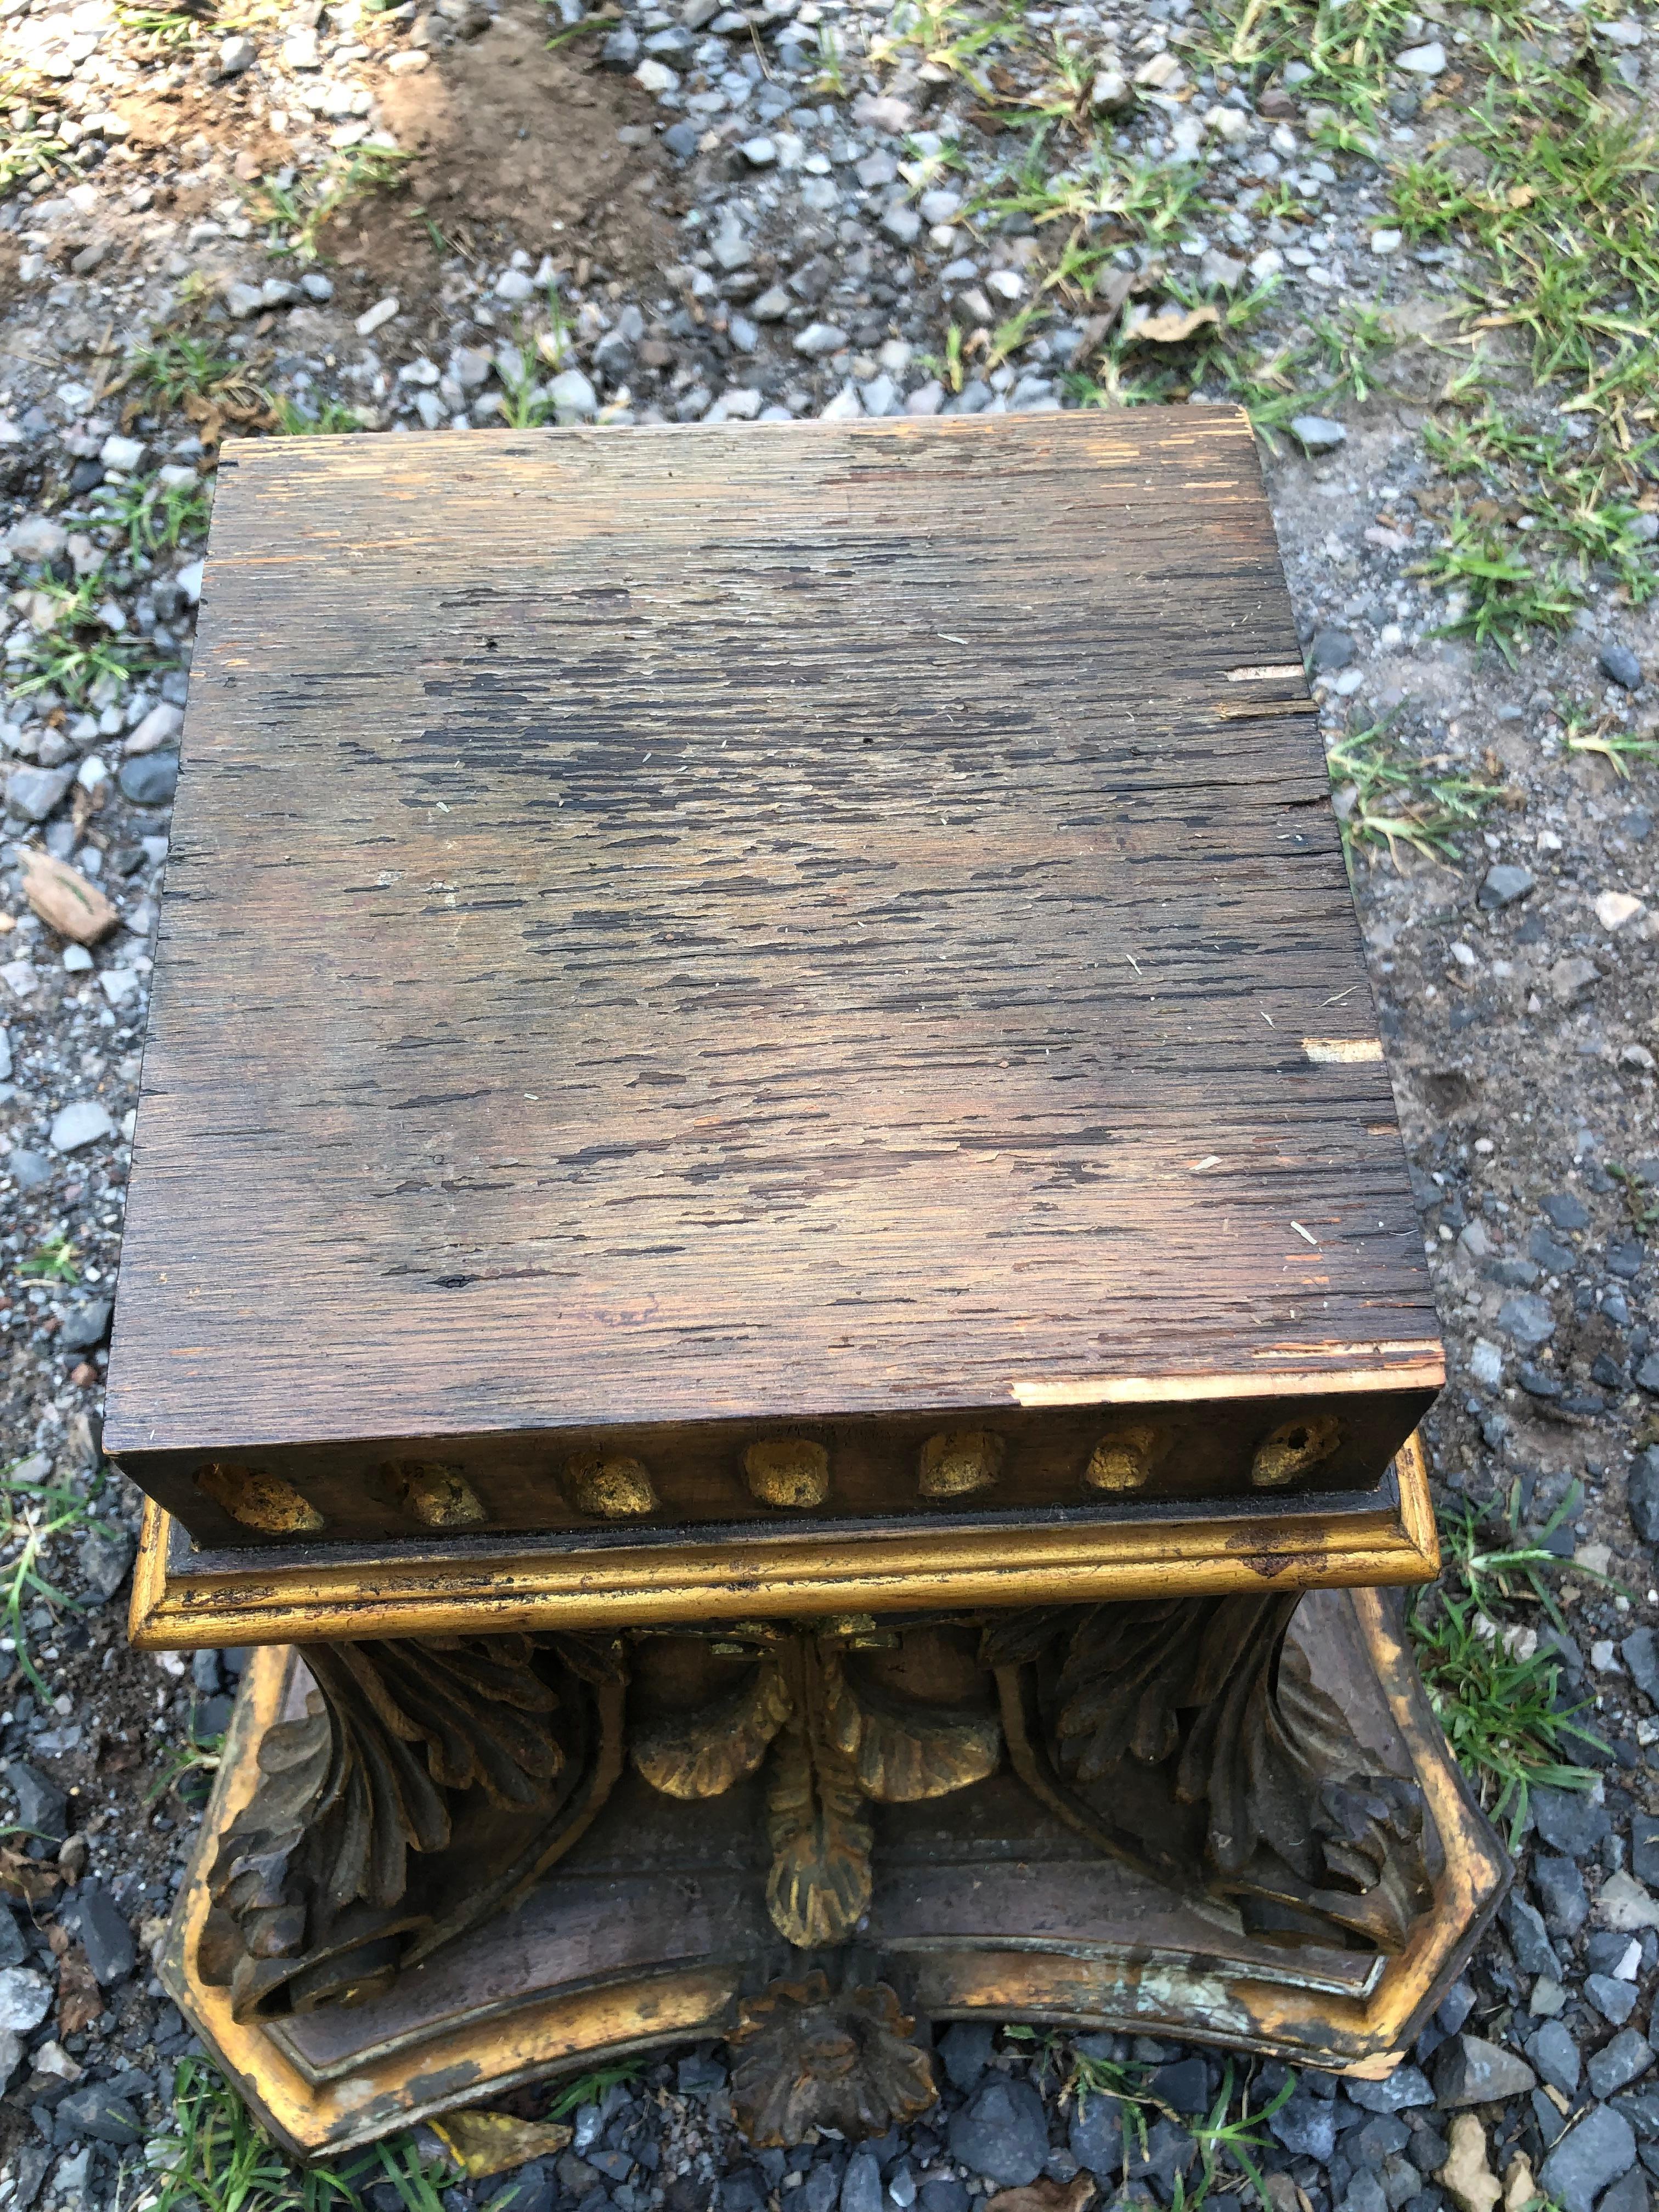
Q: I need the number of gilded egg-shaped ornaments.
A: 7